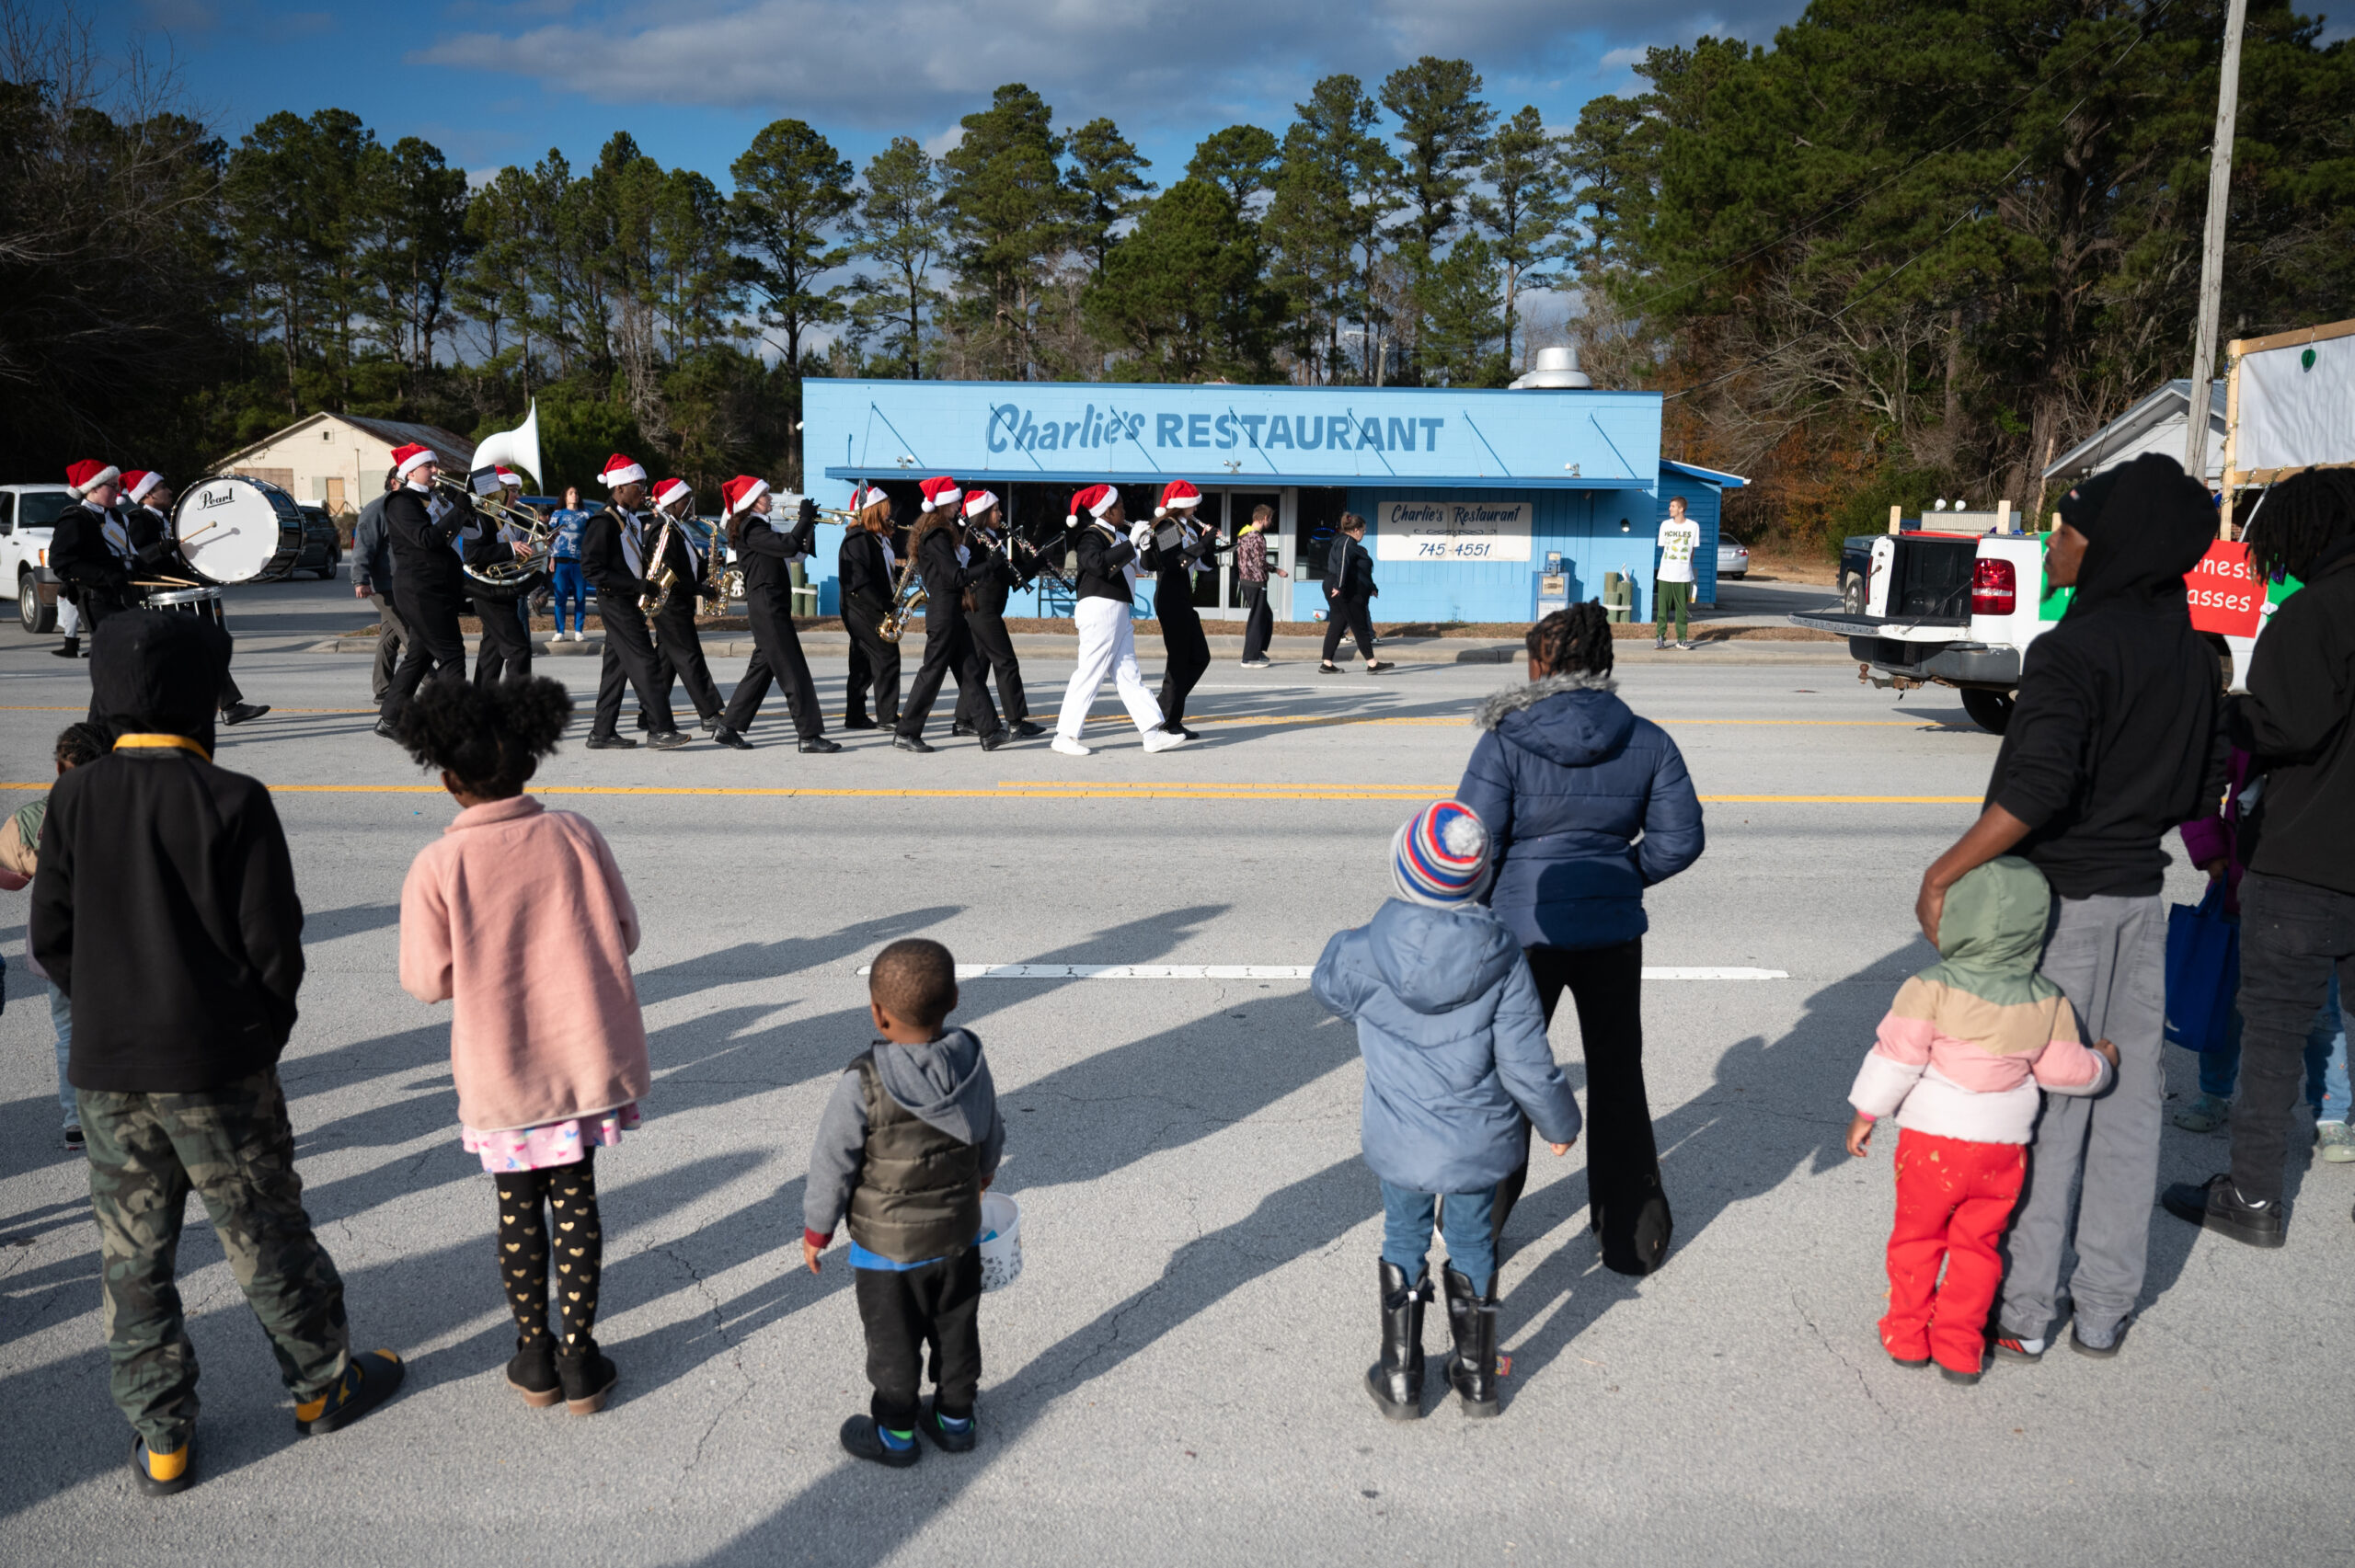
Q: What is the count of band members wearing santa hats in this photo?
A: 12